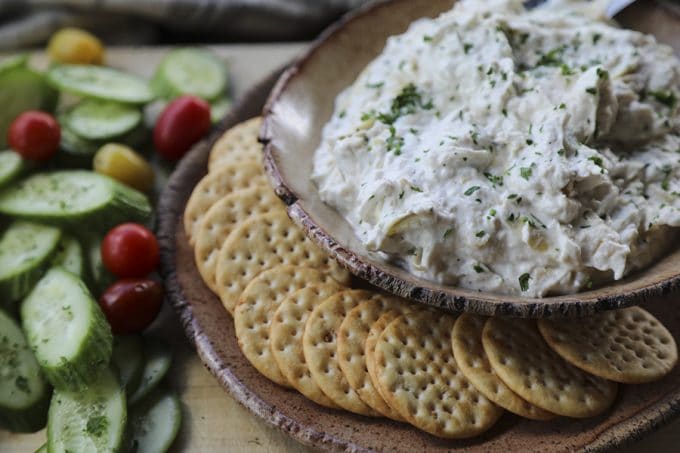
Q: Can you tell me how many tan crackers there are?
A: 13